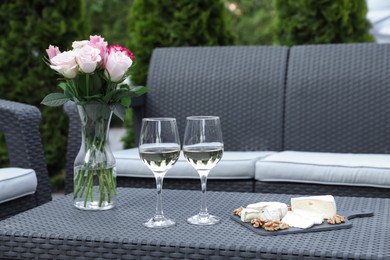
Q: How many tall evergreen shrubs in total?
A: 3